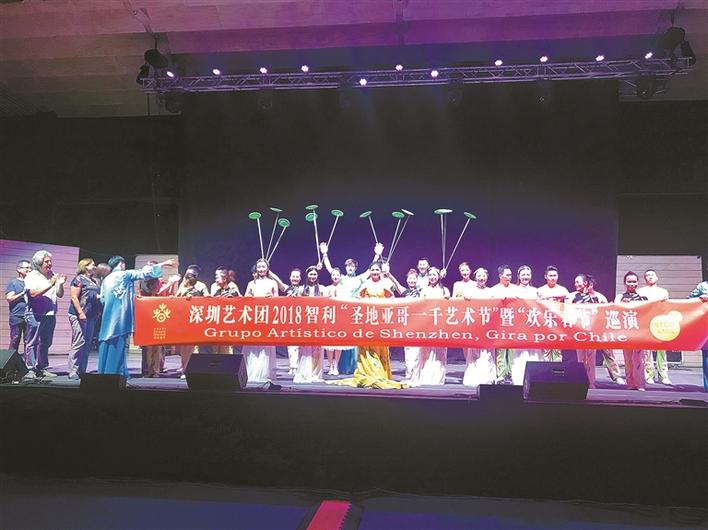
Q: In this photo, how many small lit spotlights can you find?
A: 11